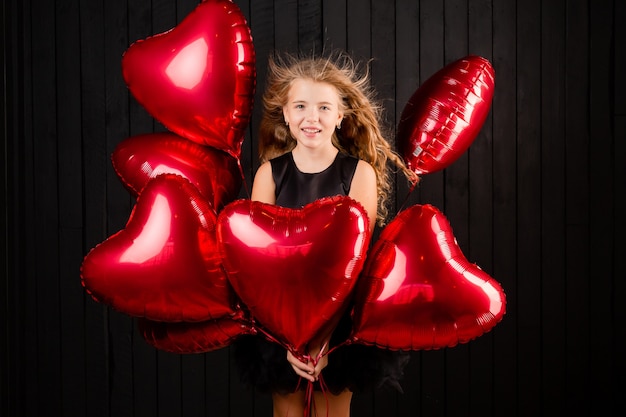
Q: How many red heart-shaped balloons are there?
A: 7